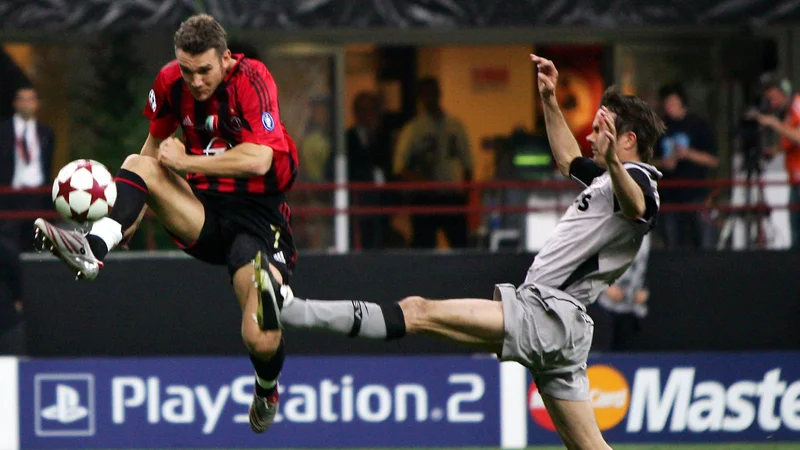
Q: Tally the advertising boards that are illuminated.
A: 2